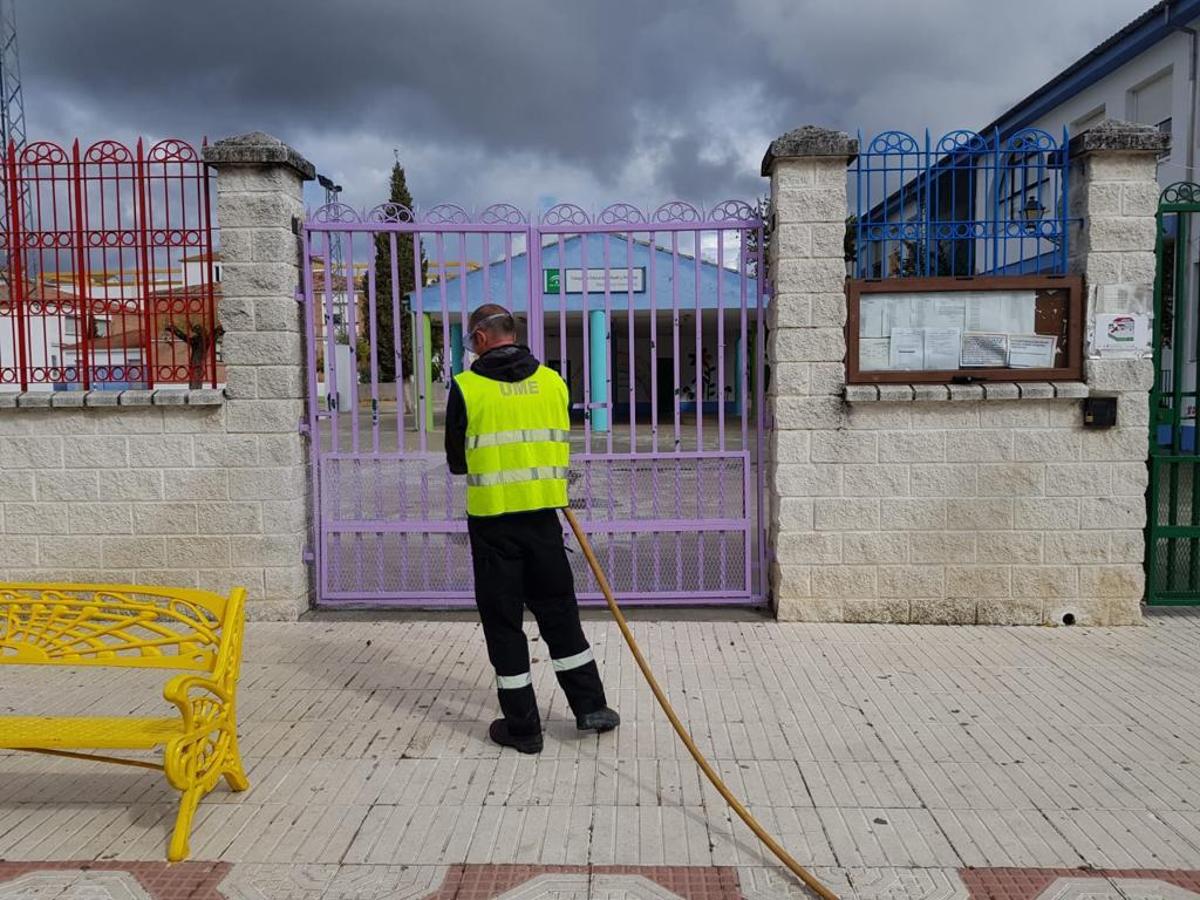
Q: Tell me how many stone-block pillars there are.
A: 3